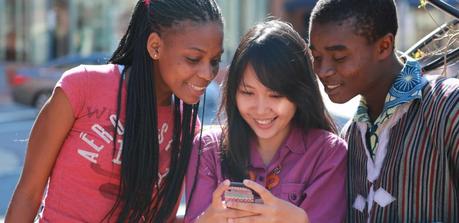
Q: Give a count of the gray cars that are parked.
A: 1